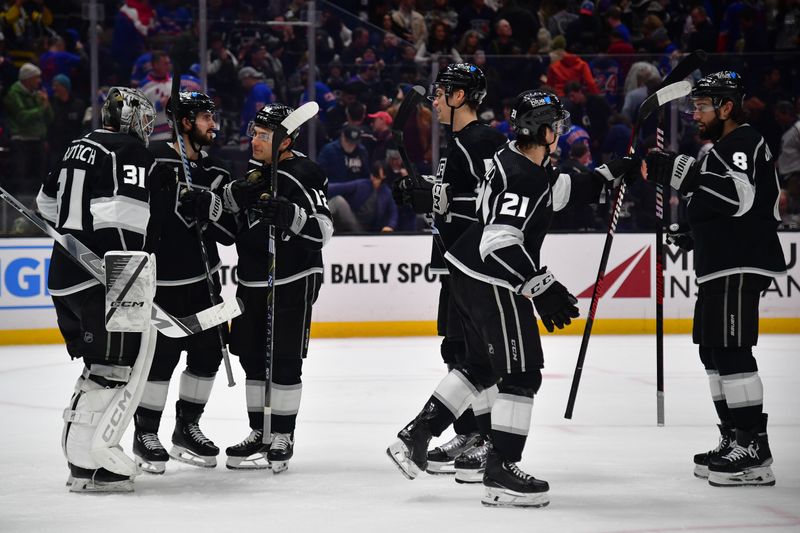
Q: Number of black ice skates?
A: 11